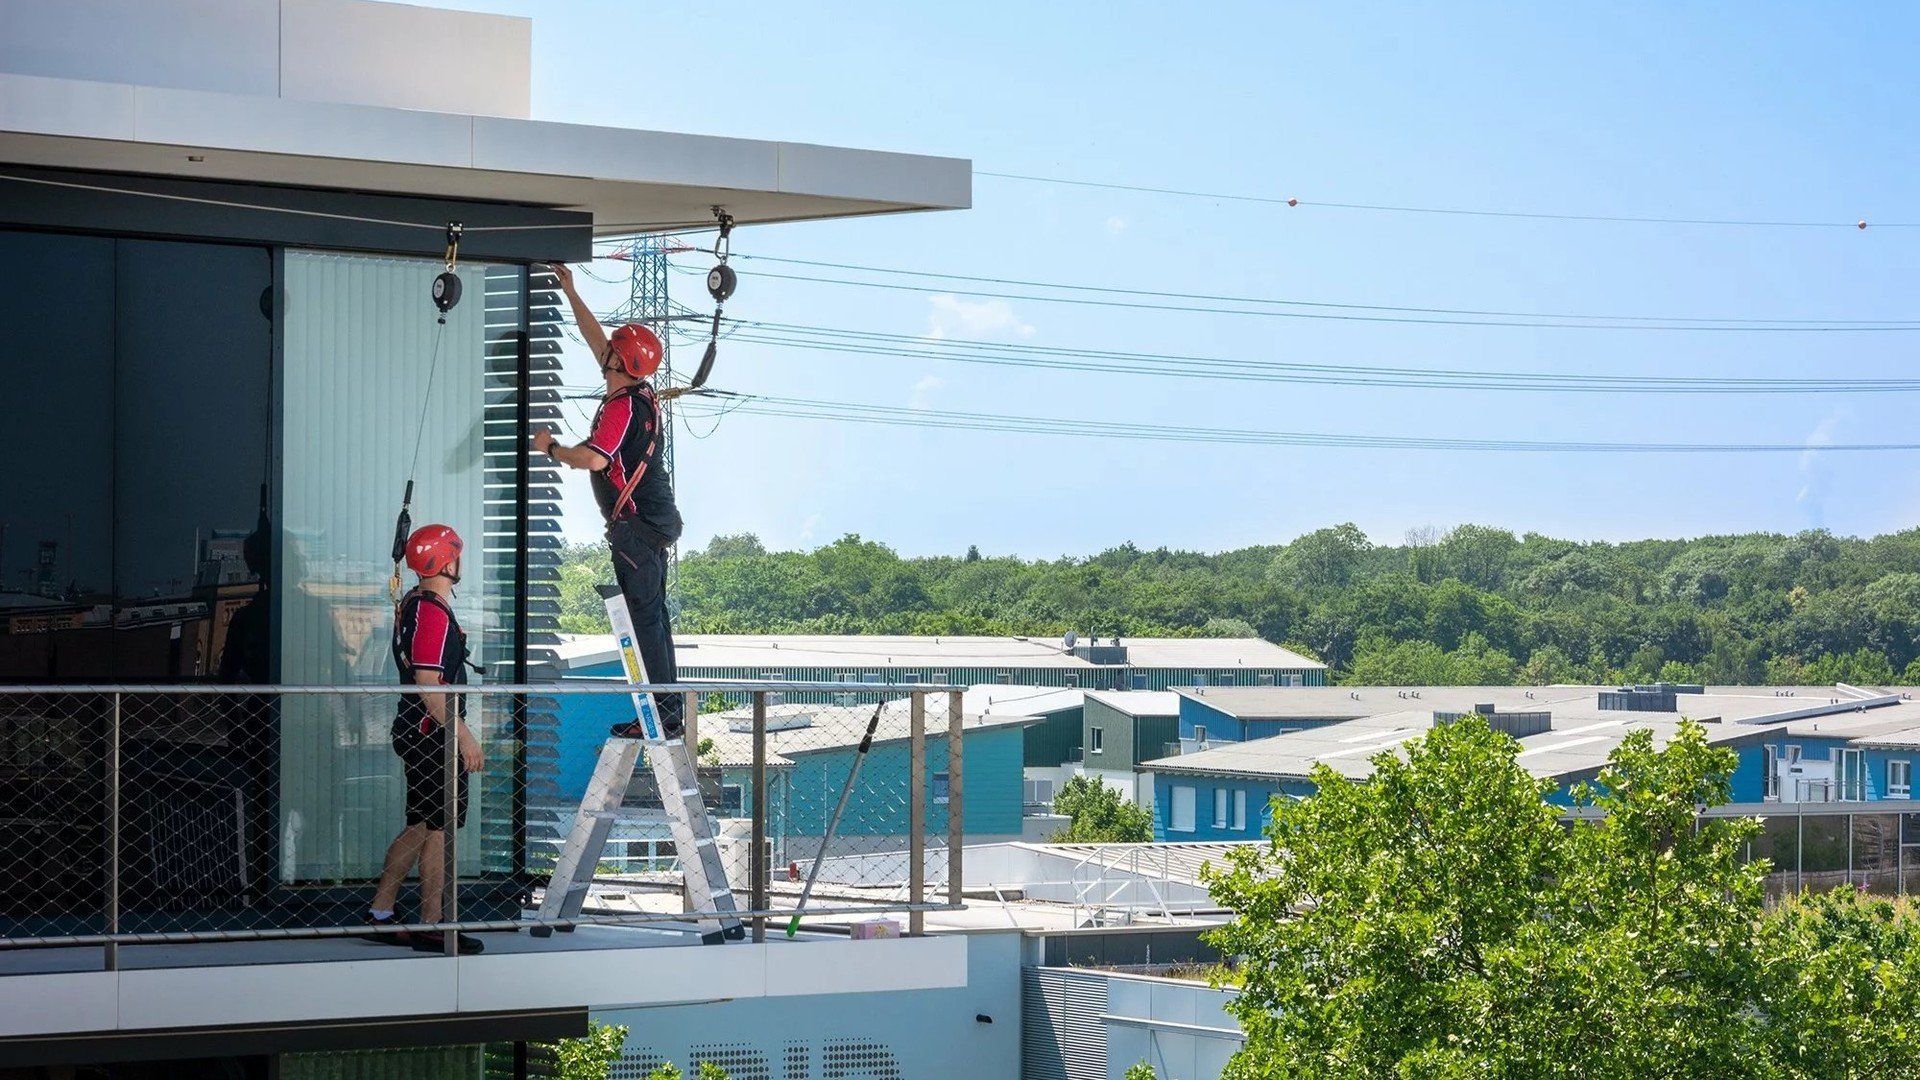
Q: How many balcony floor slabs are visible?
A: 1